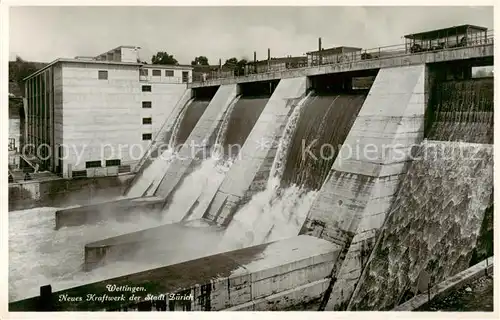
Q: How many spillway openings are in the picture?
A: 4